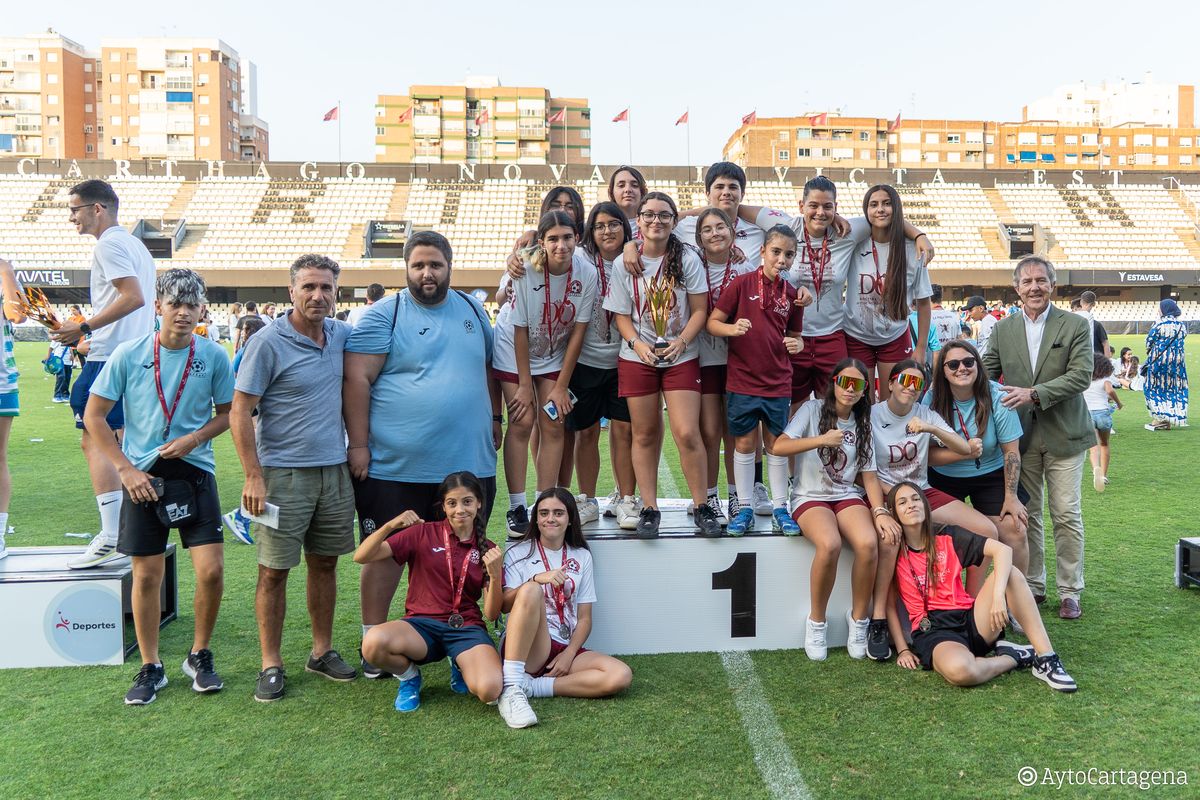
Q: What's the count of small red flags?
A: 9